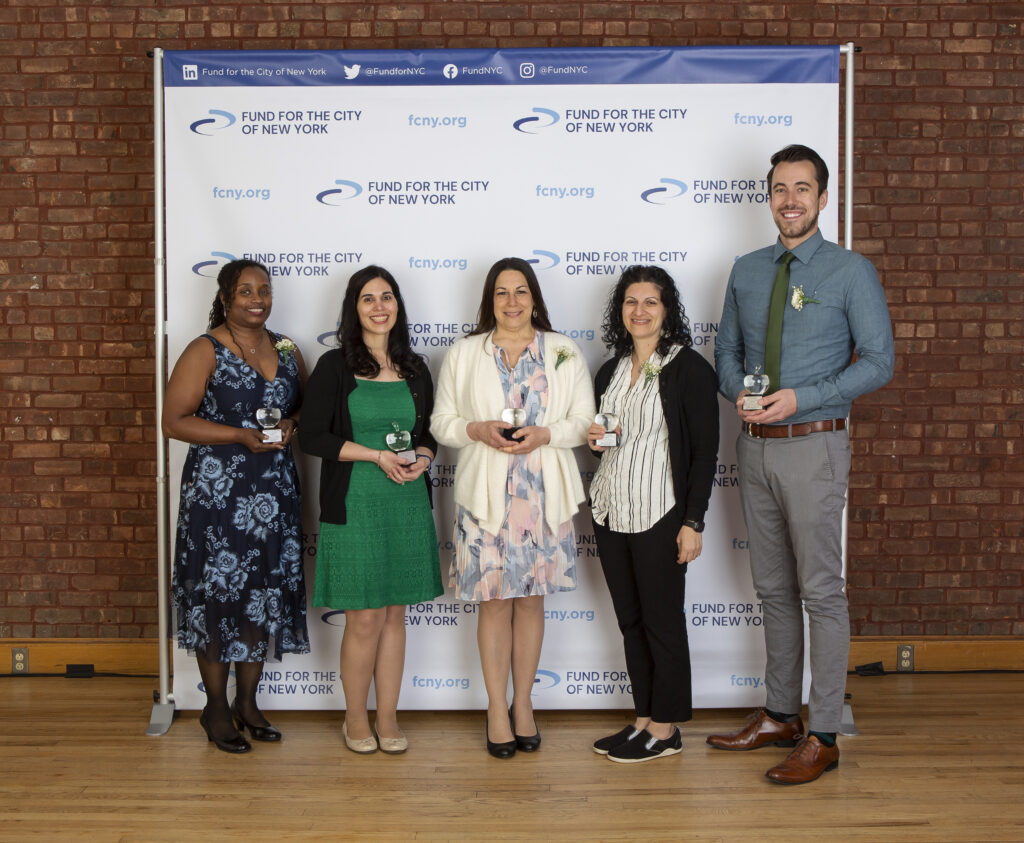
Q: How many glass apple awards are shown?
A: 5